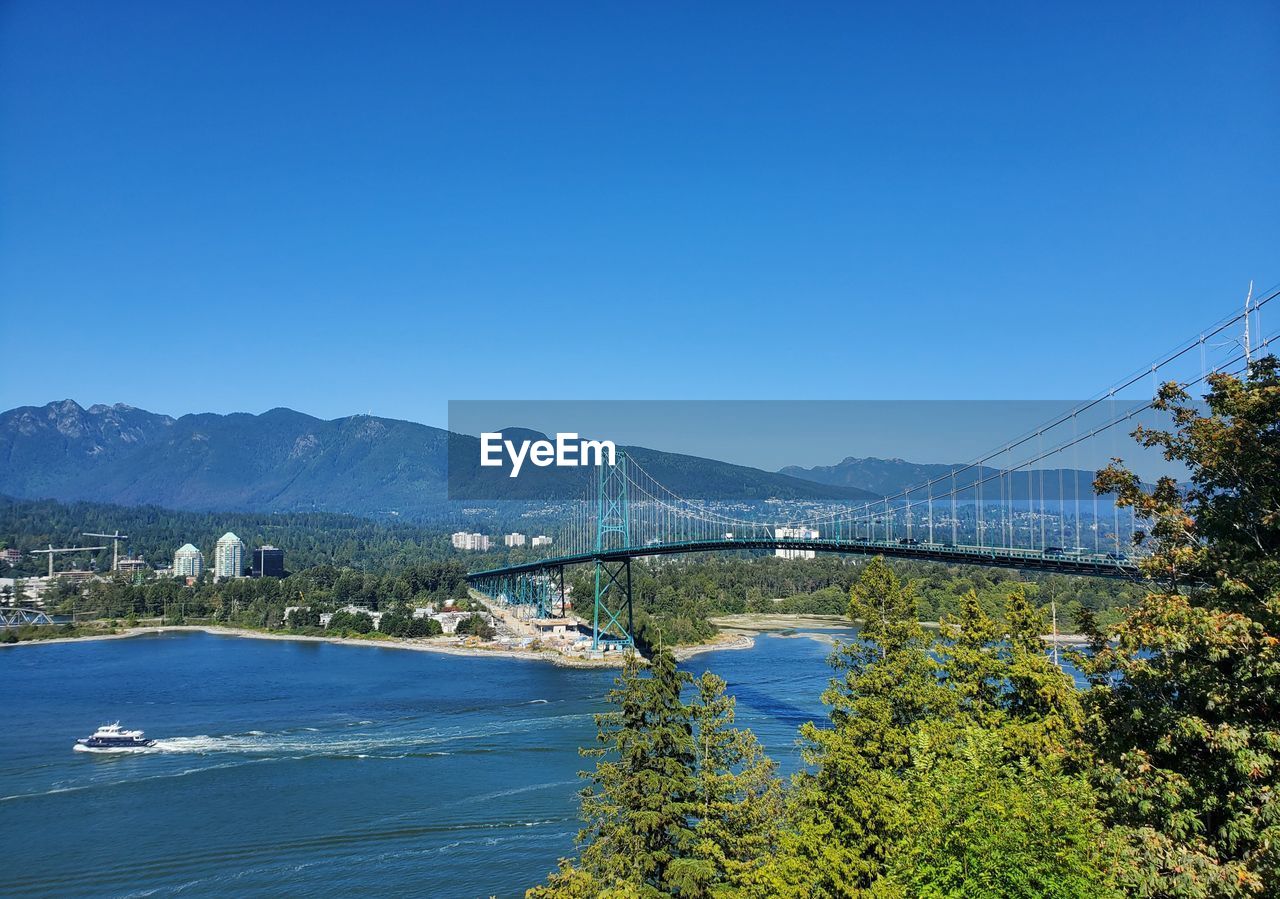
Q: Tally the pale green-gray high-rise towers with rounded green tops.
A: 2